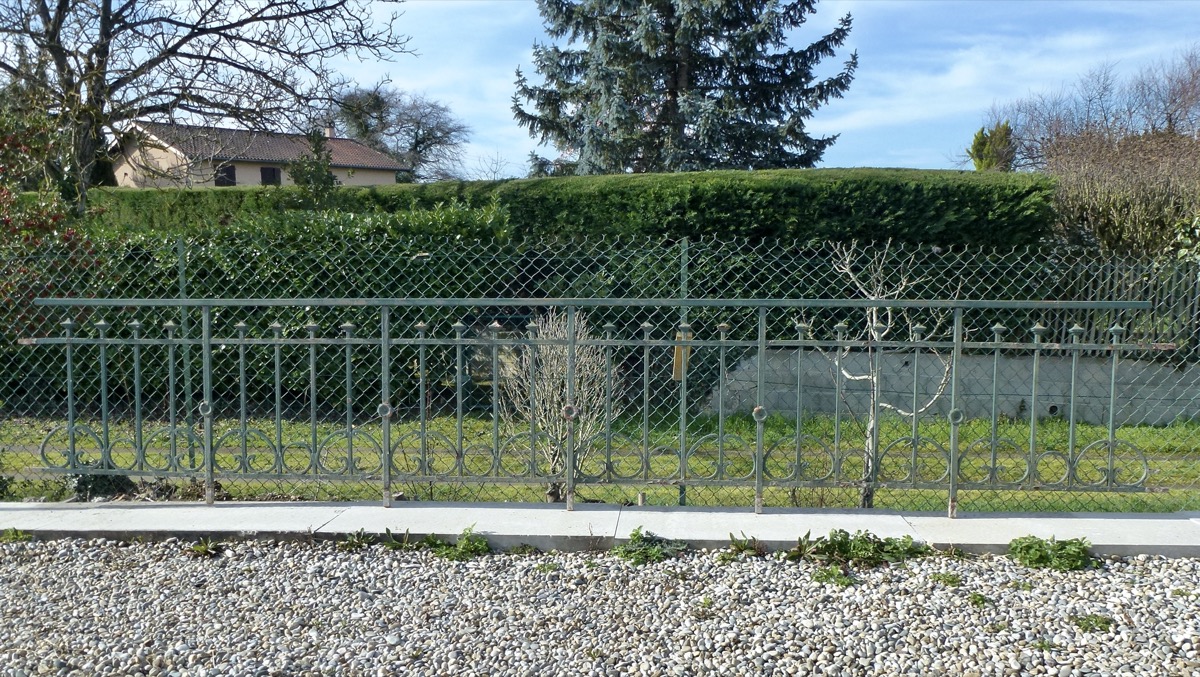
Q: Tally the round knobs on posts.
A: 5